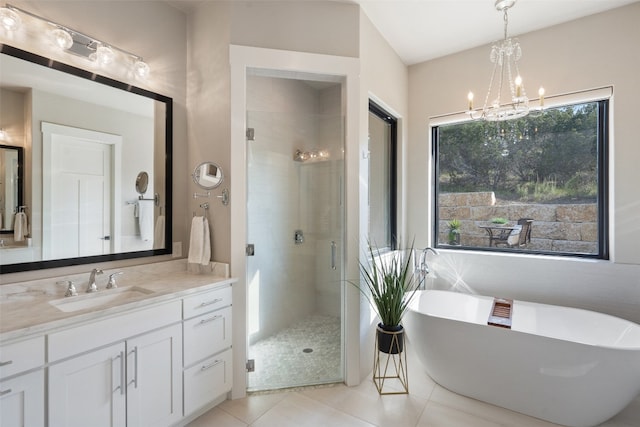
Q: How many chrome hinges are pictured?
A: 3